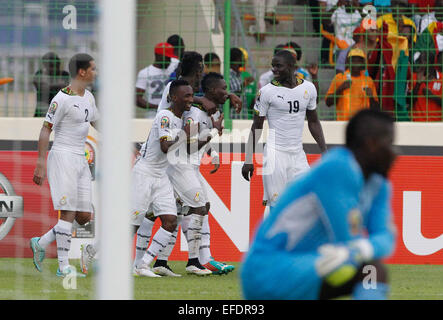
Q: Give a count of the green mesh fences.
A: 1